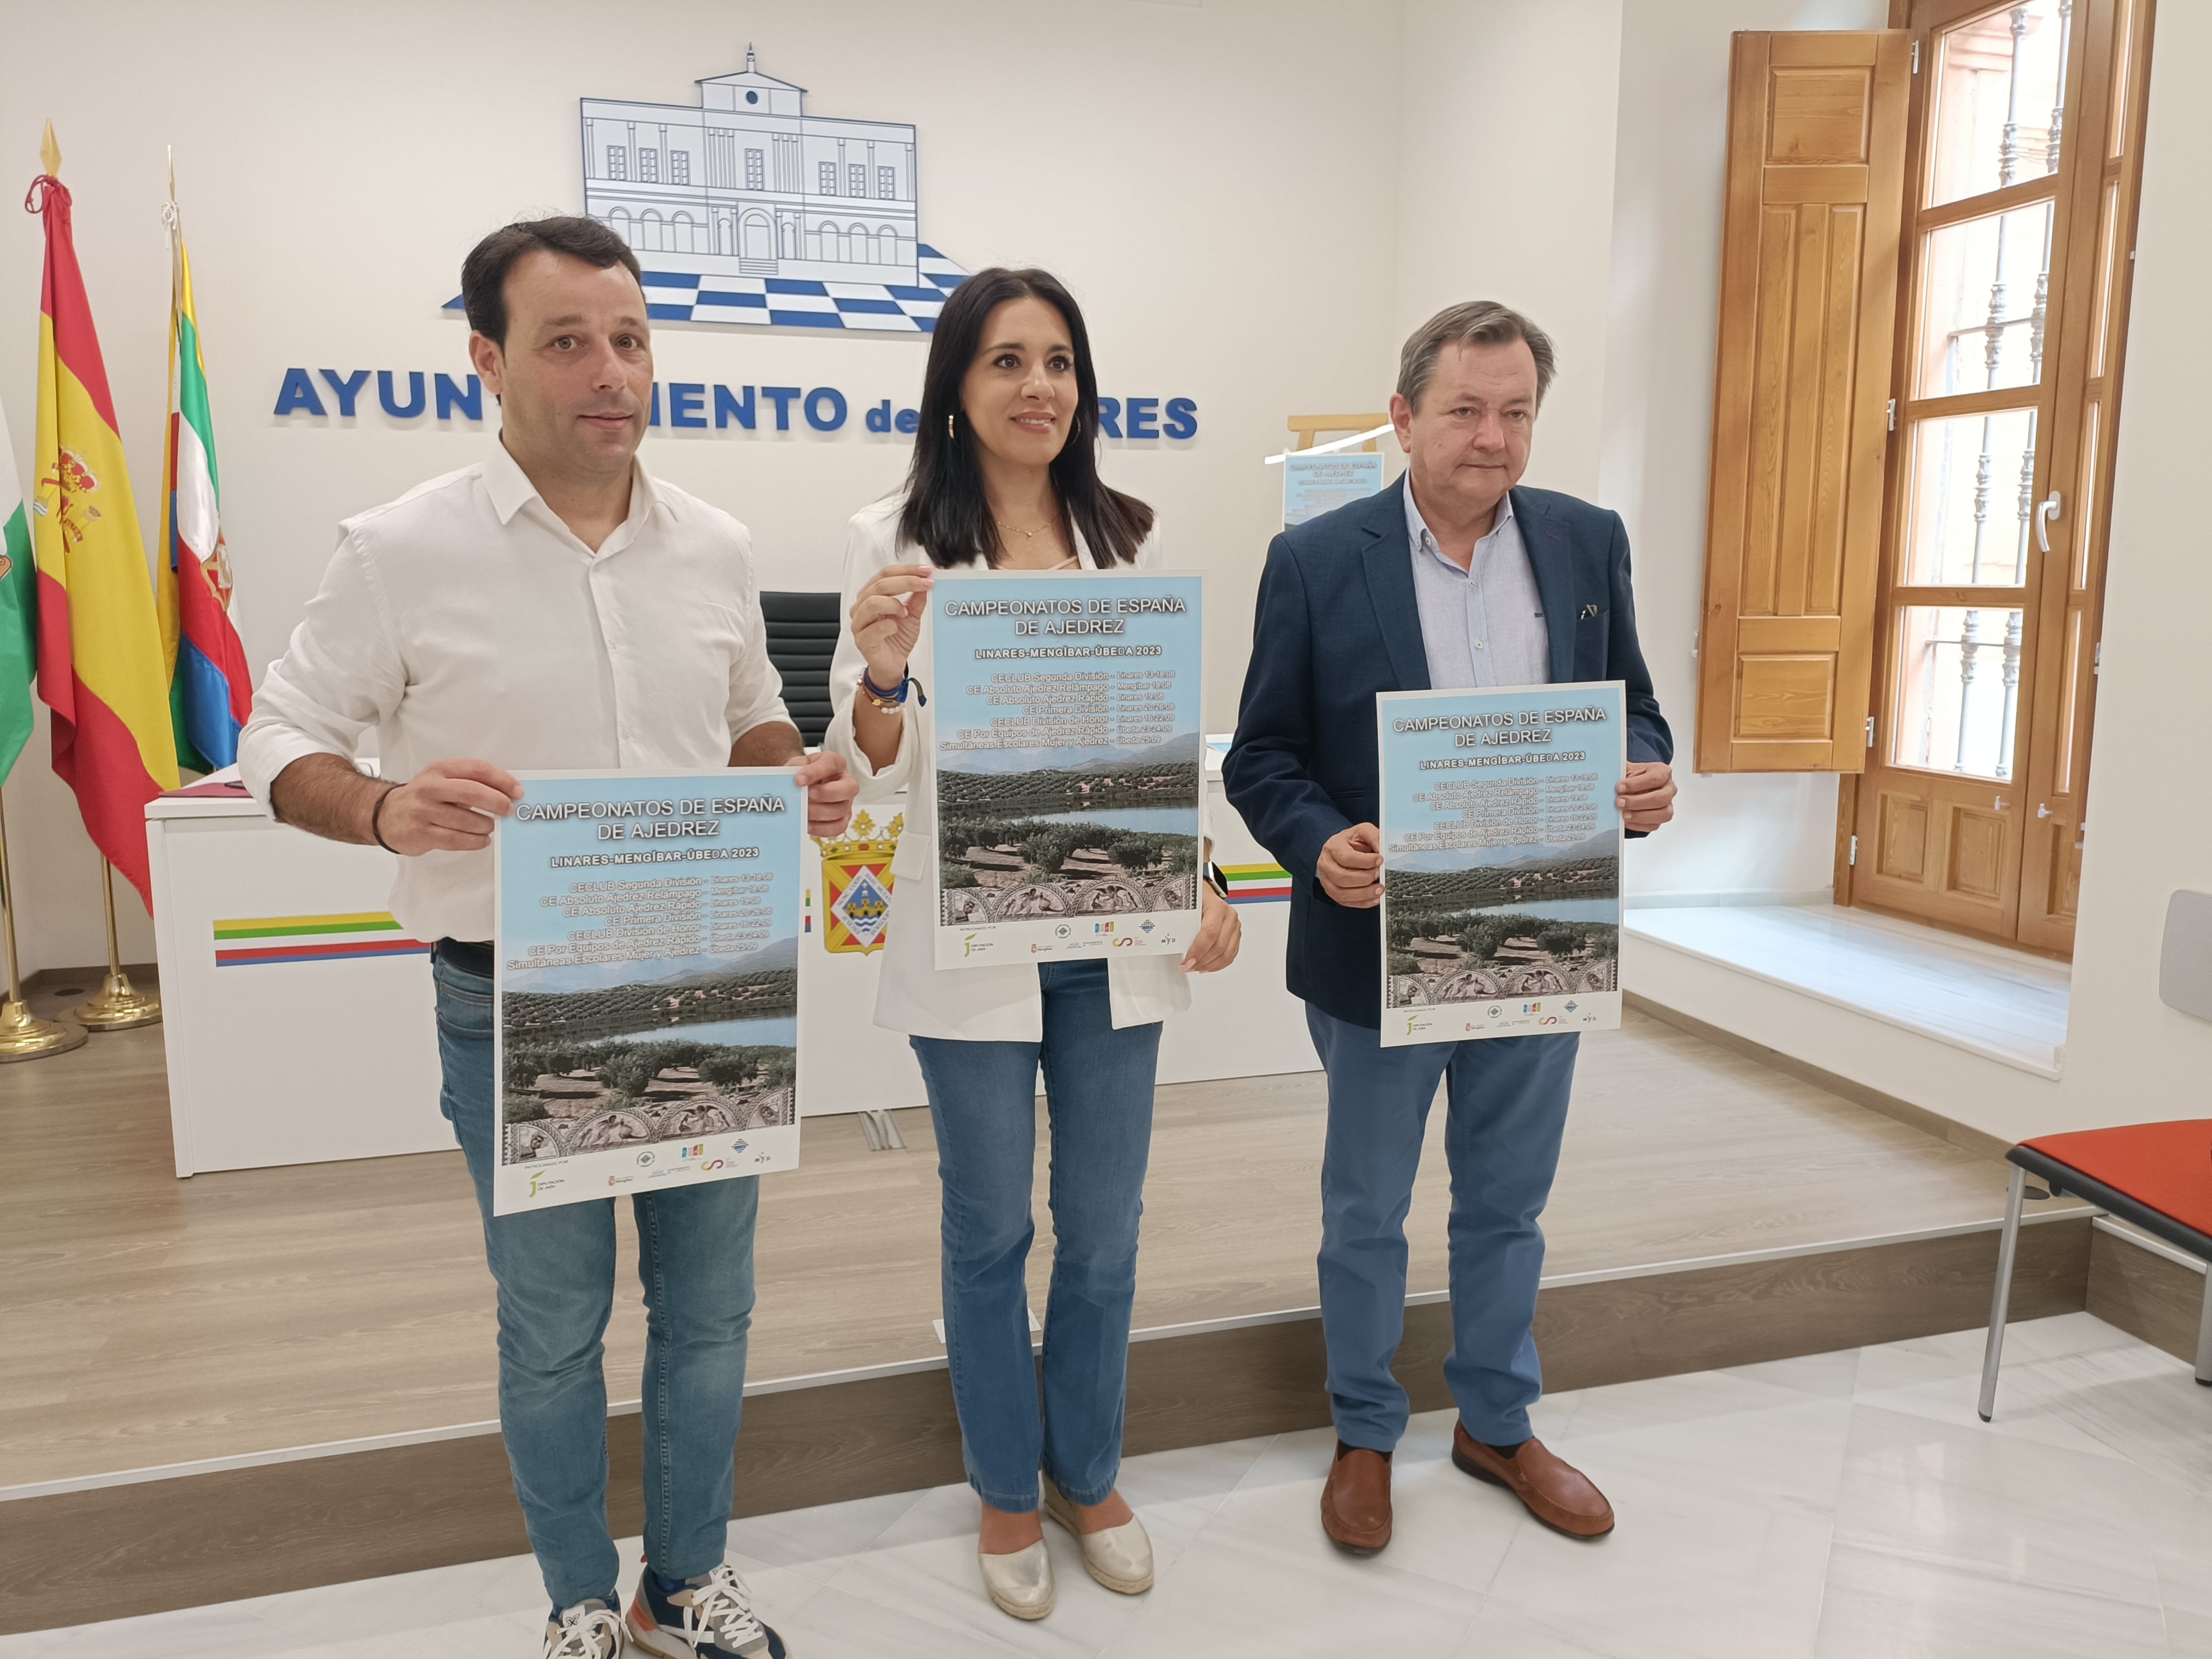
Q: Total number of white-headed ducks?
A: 0